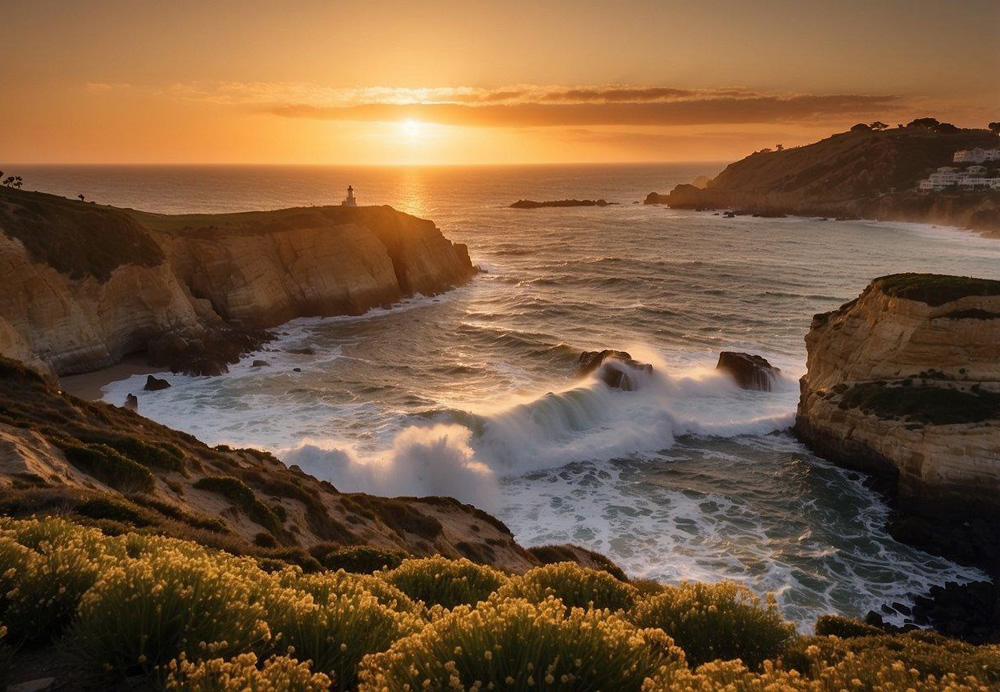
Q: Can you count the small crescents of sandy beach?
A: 1